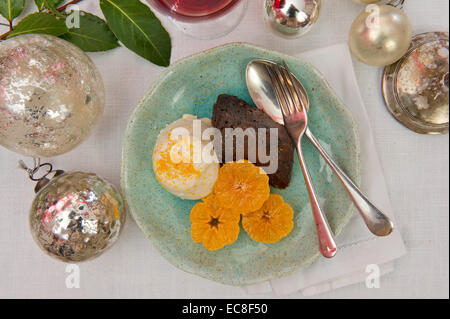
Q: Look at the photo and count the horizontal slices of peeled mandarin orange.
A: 3